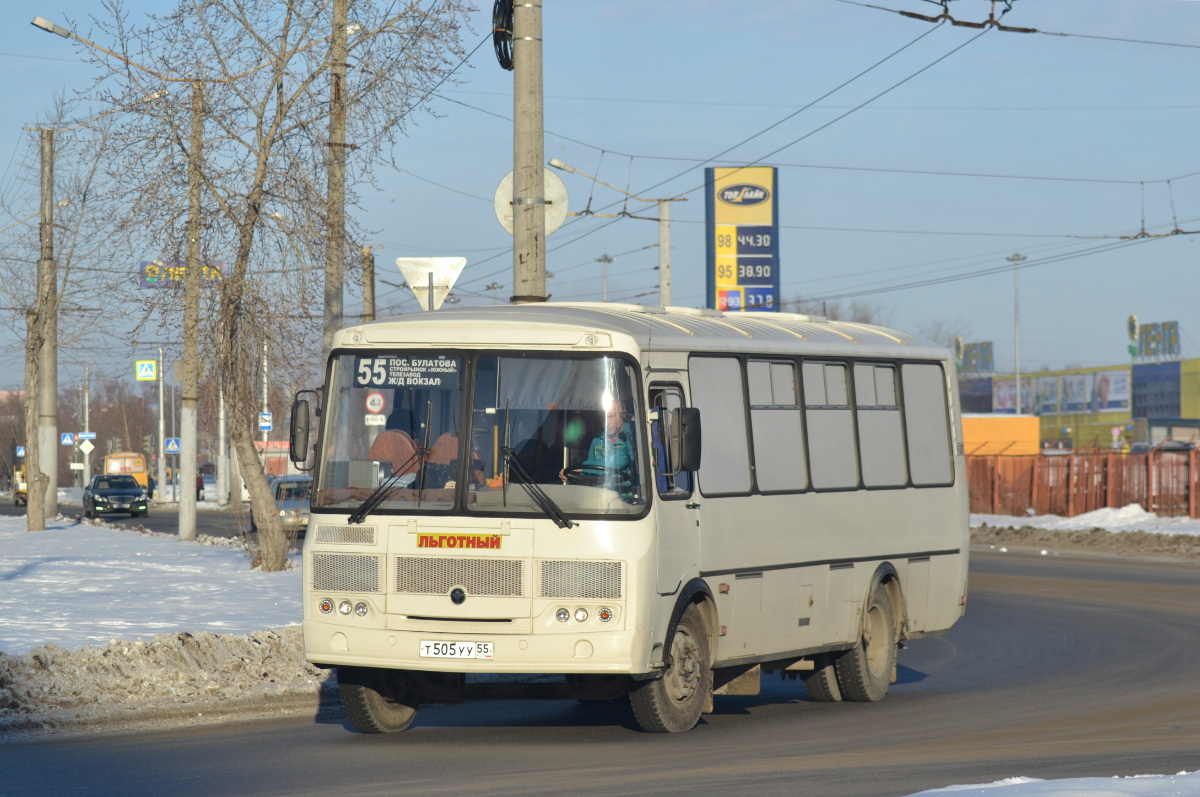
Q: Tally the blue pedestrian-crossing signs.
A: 4